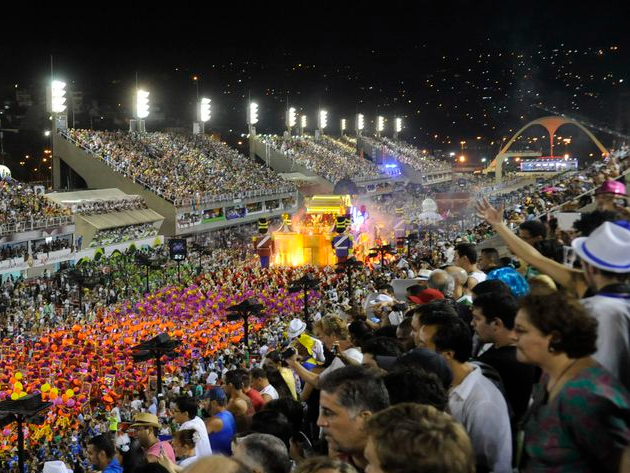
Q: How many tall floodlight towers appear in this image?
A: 11